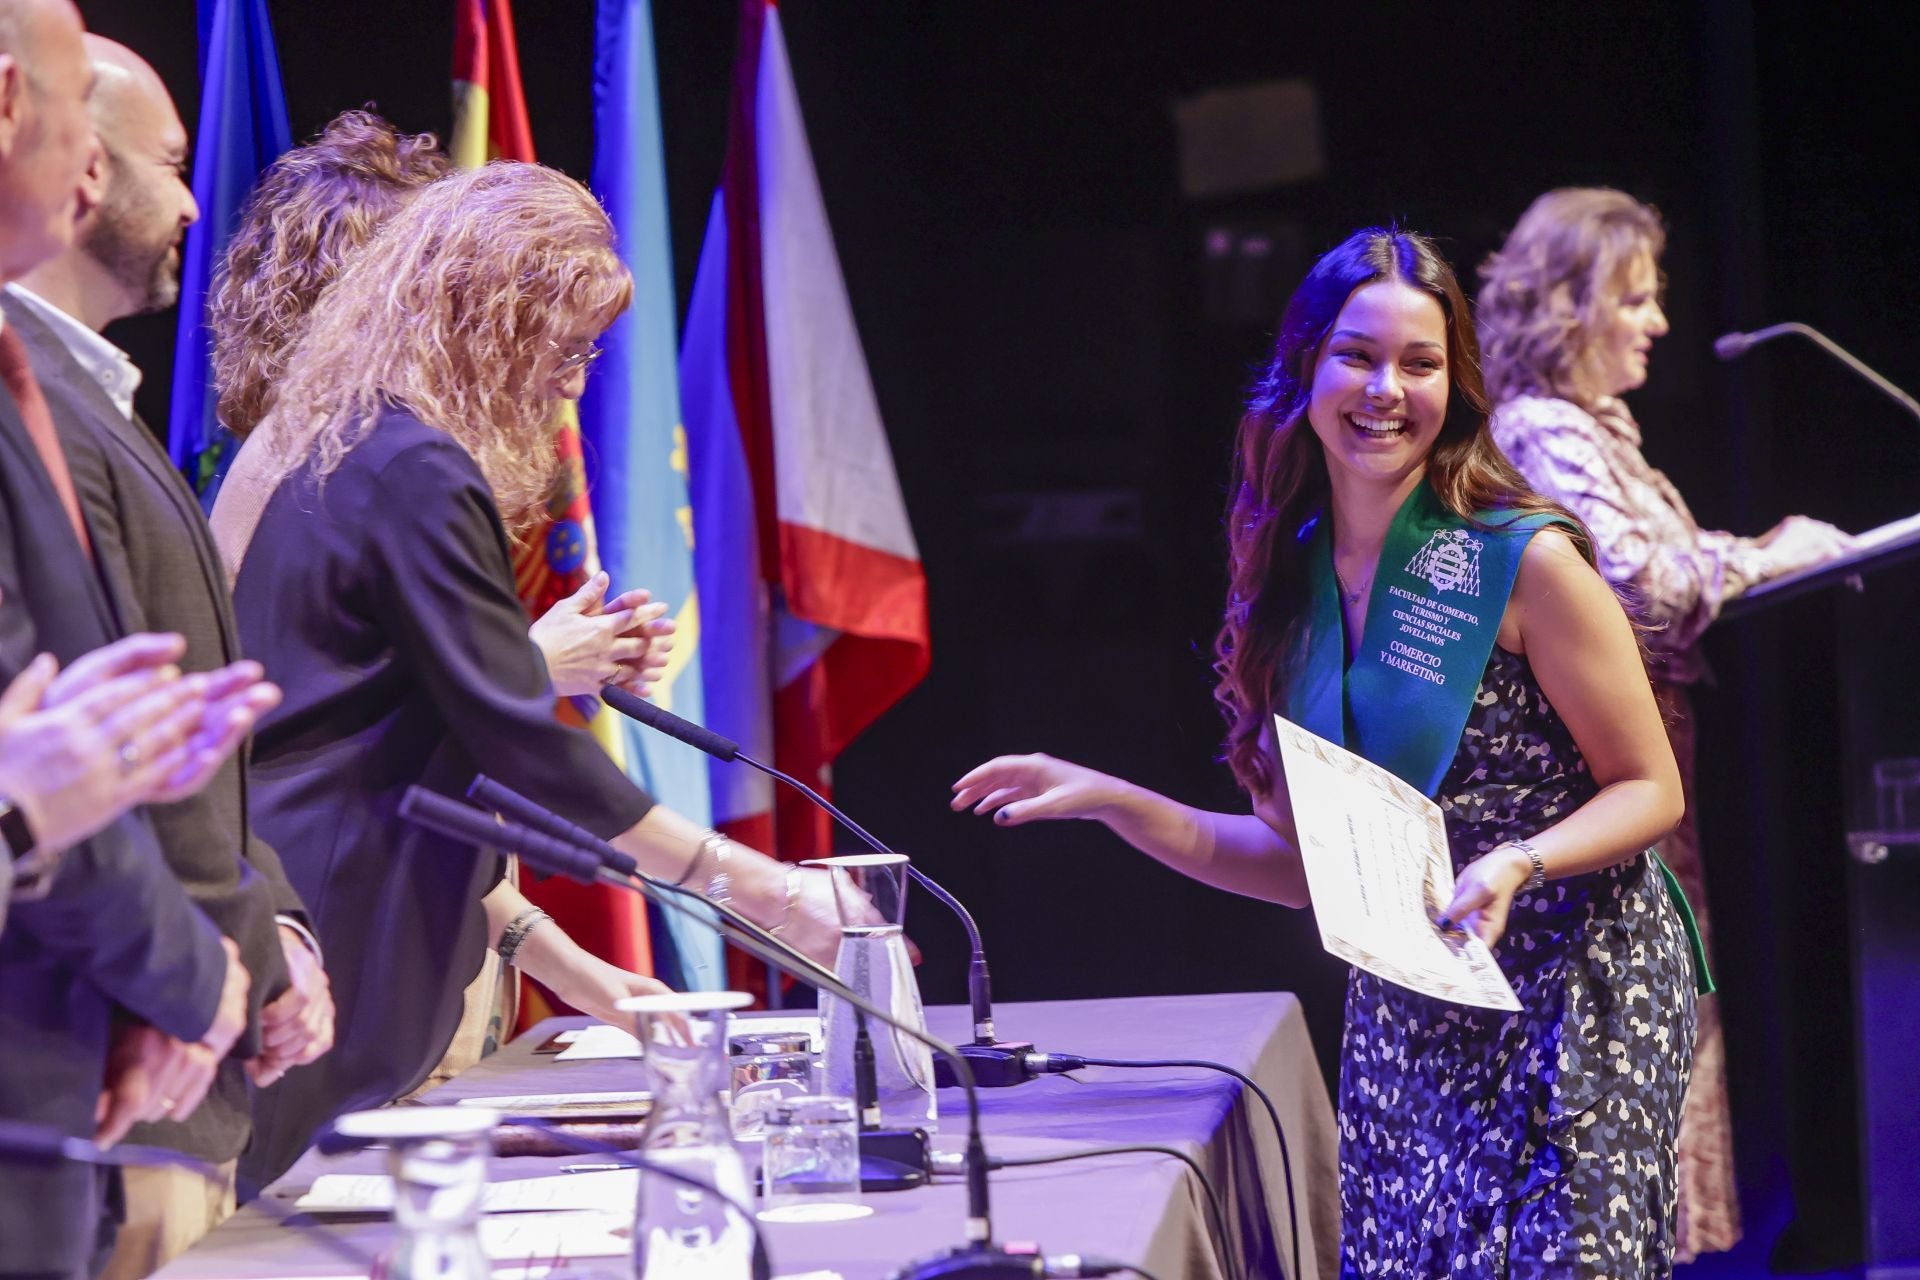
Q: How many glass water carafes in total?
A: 3